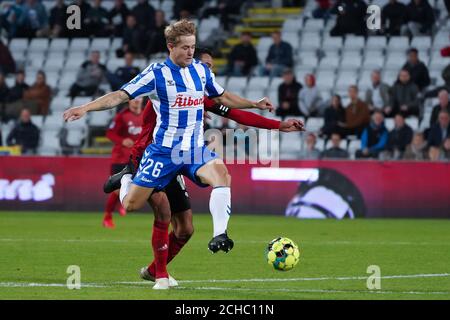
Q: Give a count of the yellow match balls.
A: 1